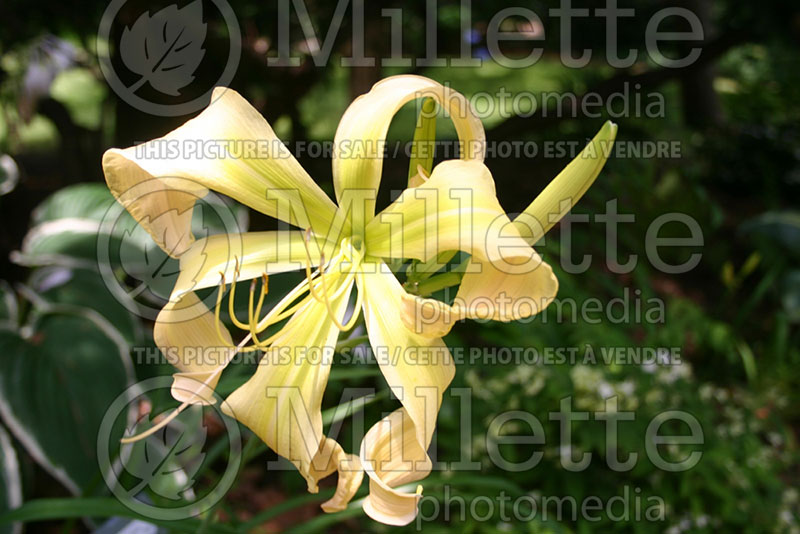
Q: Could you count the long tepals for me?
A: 6